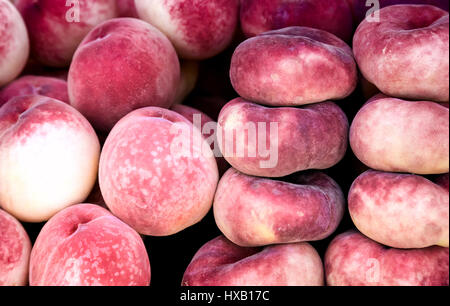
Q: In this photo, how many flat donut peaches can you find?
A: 8